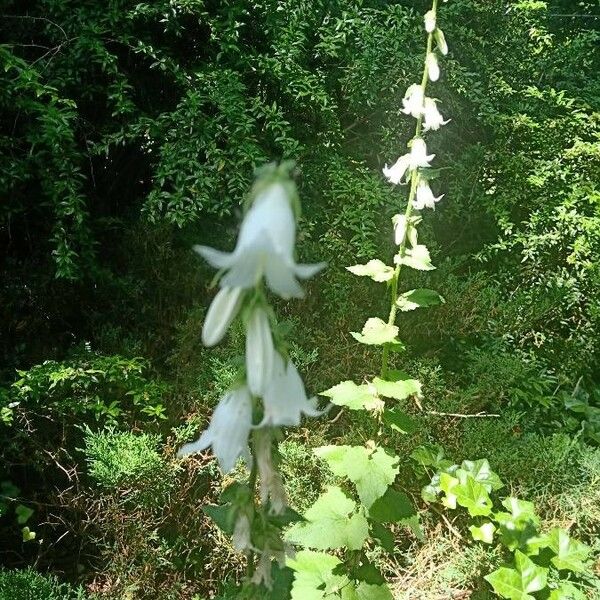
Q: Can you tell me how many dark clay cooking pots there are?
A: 0